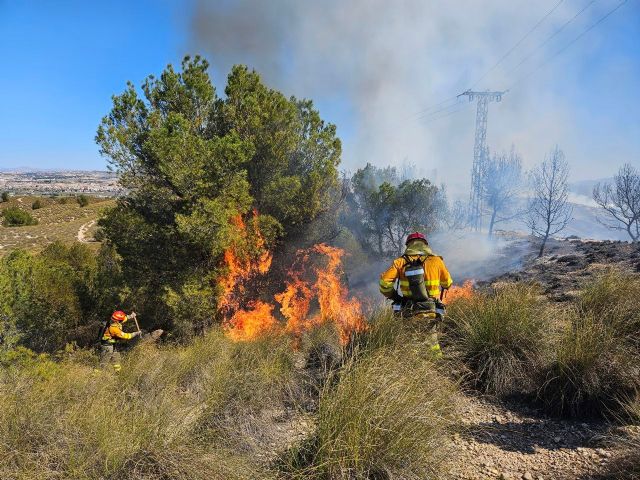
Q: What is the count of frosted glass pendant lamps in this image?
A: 0